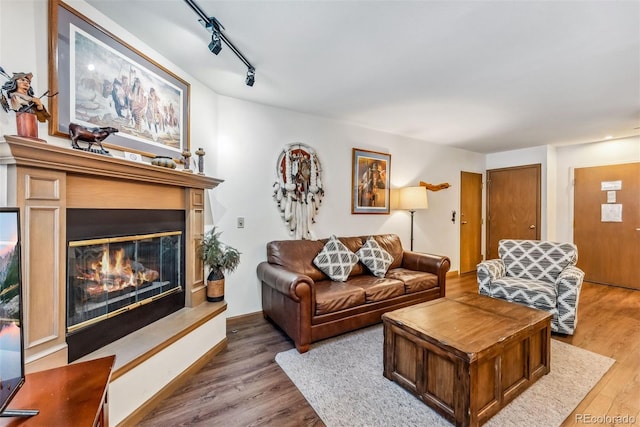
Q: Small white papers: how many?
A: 3